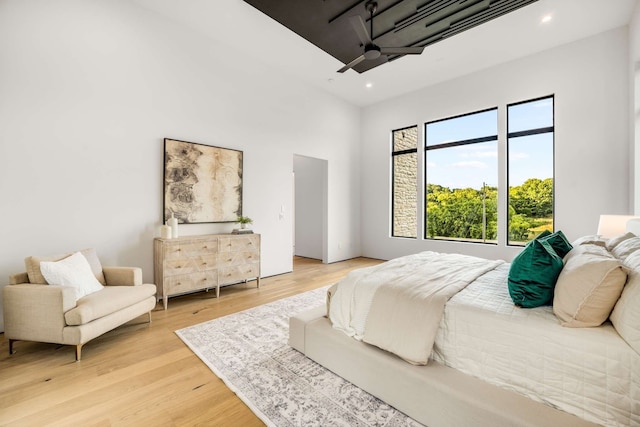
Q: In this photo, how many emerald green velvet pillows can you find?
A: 2